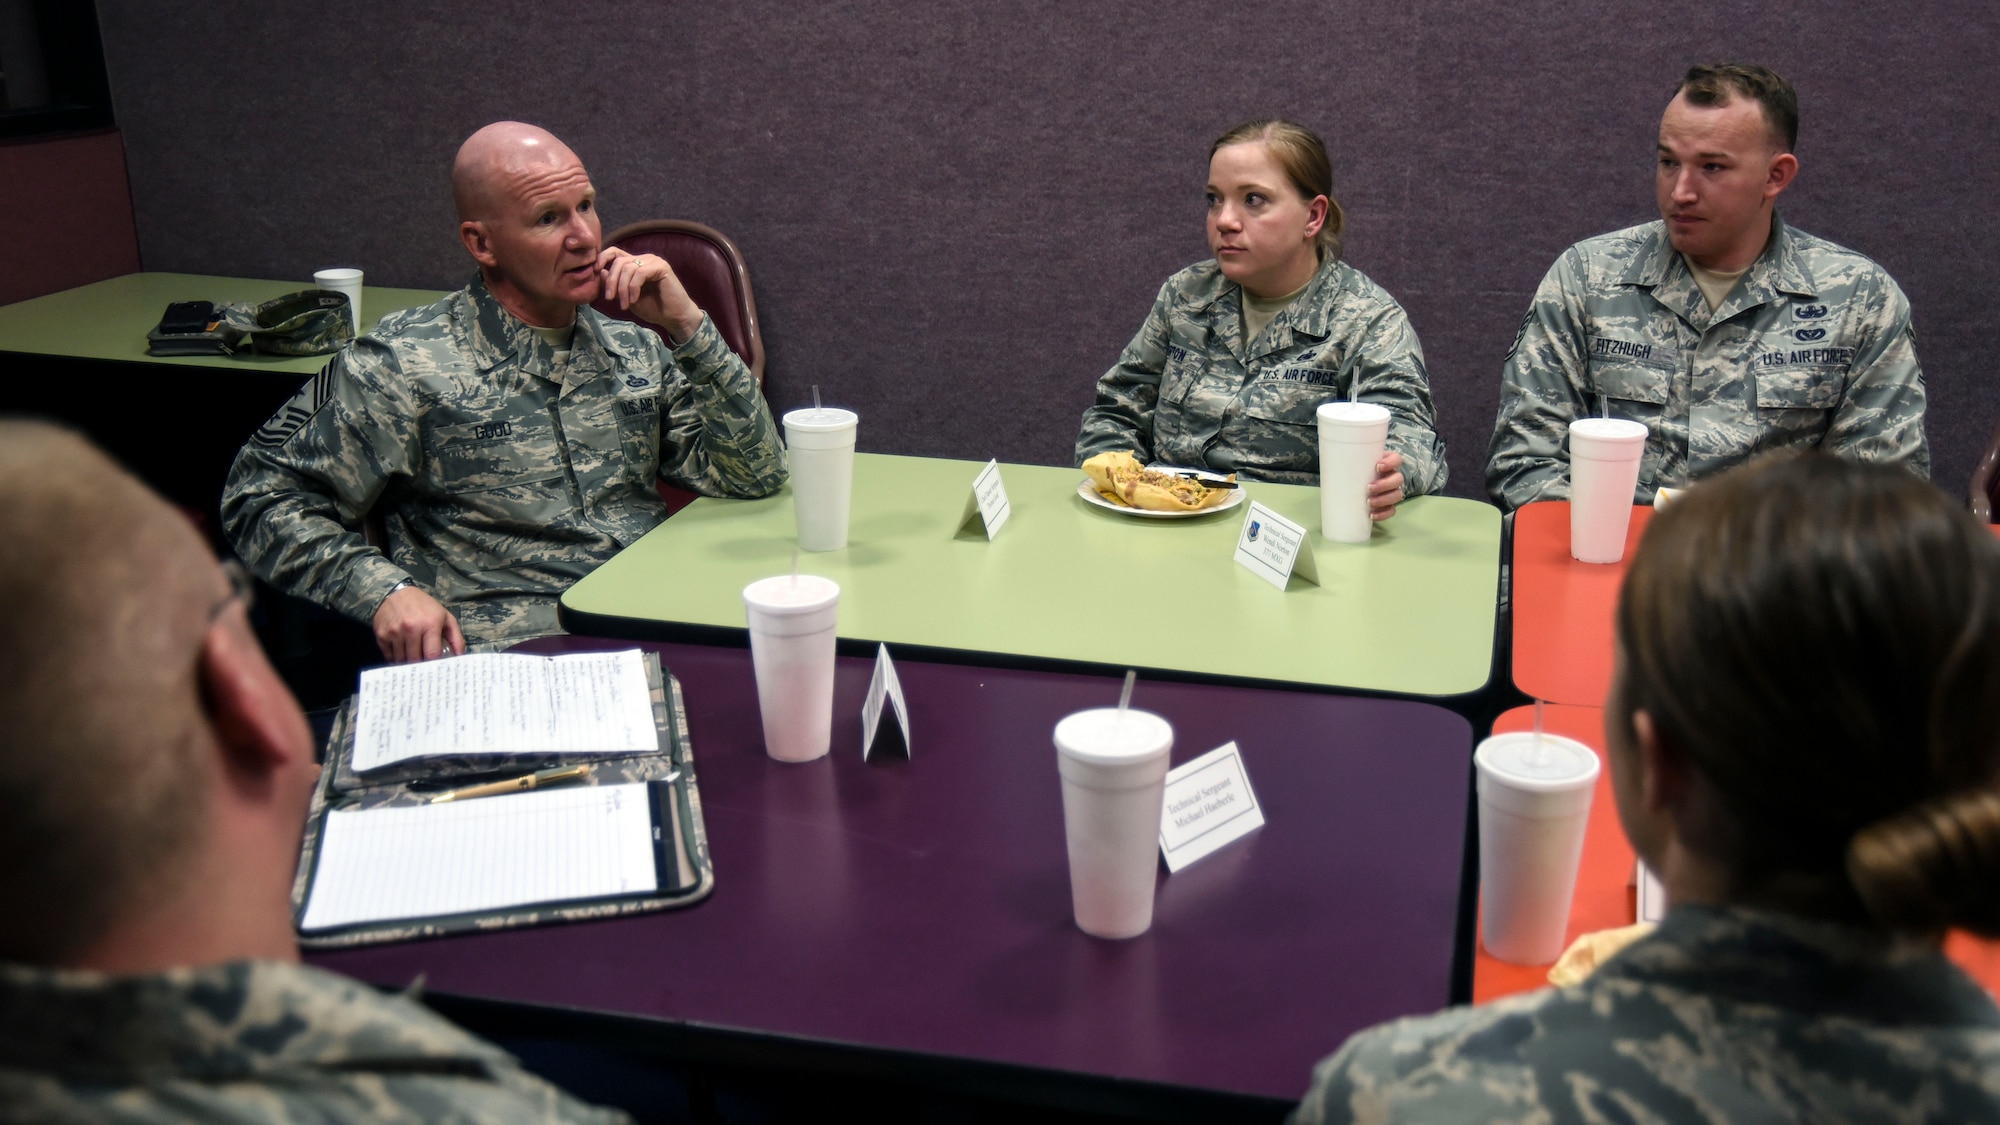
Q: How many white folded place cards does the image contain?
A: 5